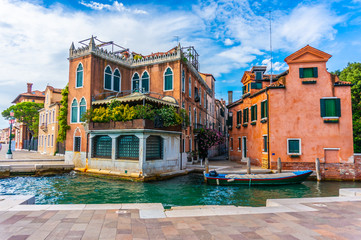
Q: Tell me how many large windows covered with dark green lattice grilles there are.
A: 3